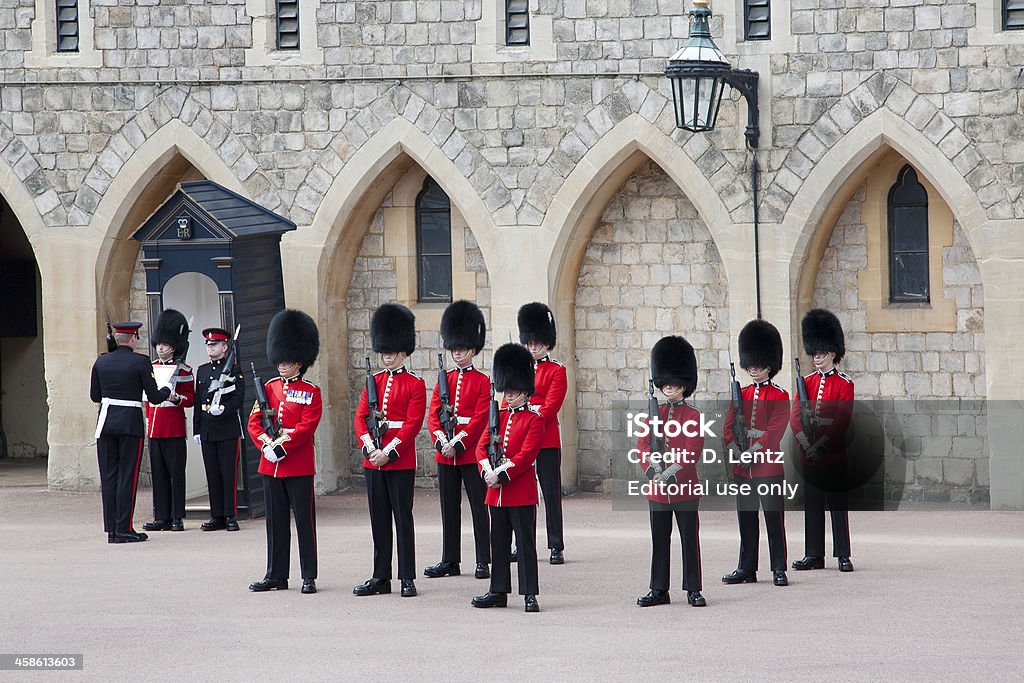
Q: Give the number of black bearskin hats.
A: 9